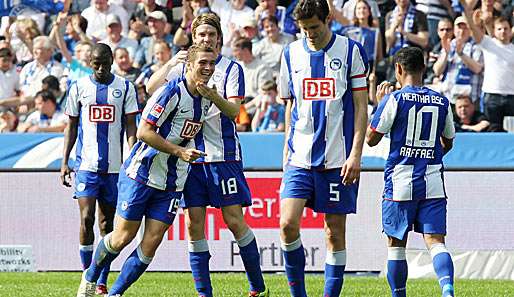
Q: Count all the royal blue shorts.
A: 5